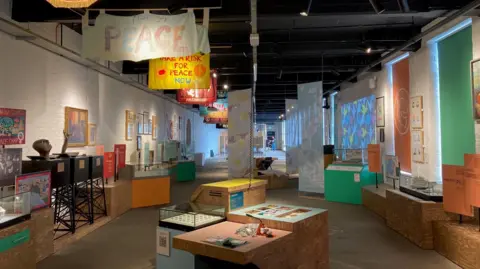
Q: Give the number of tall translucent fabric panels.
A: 3